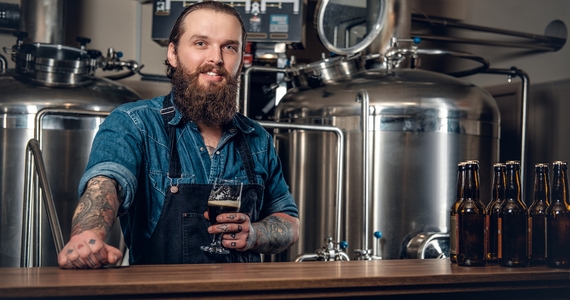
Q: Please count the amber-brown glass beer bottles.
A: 6